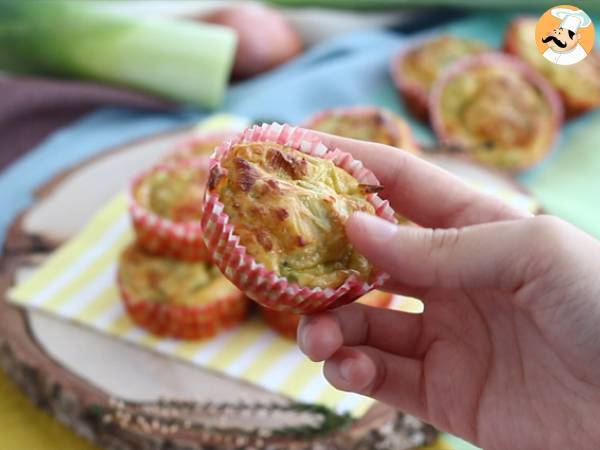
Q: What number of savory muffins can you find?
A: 9